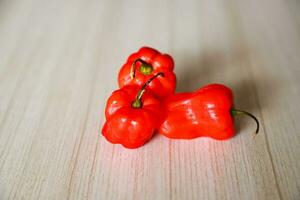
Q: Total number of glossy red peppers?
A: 3